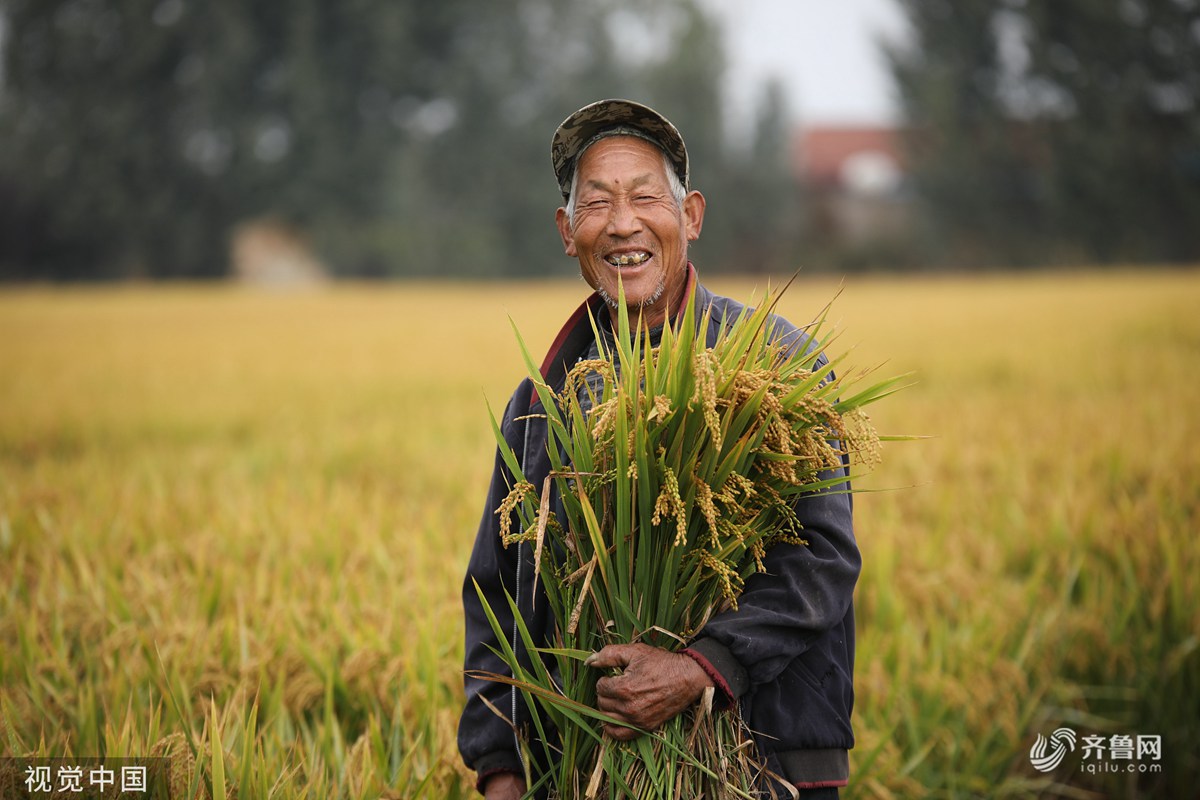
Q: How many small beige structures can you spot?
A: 1